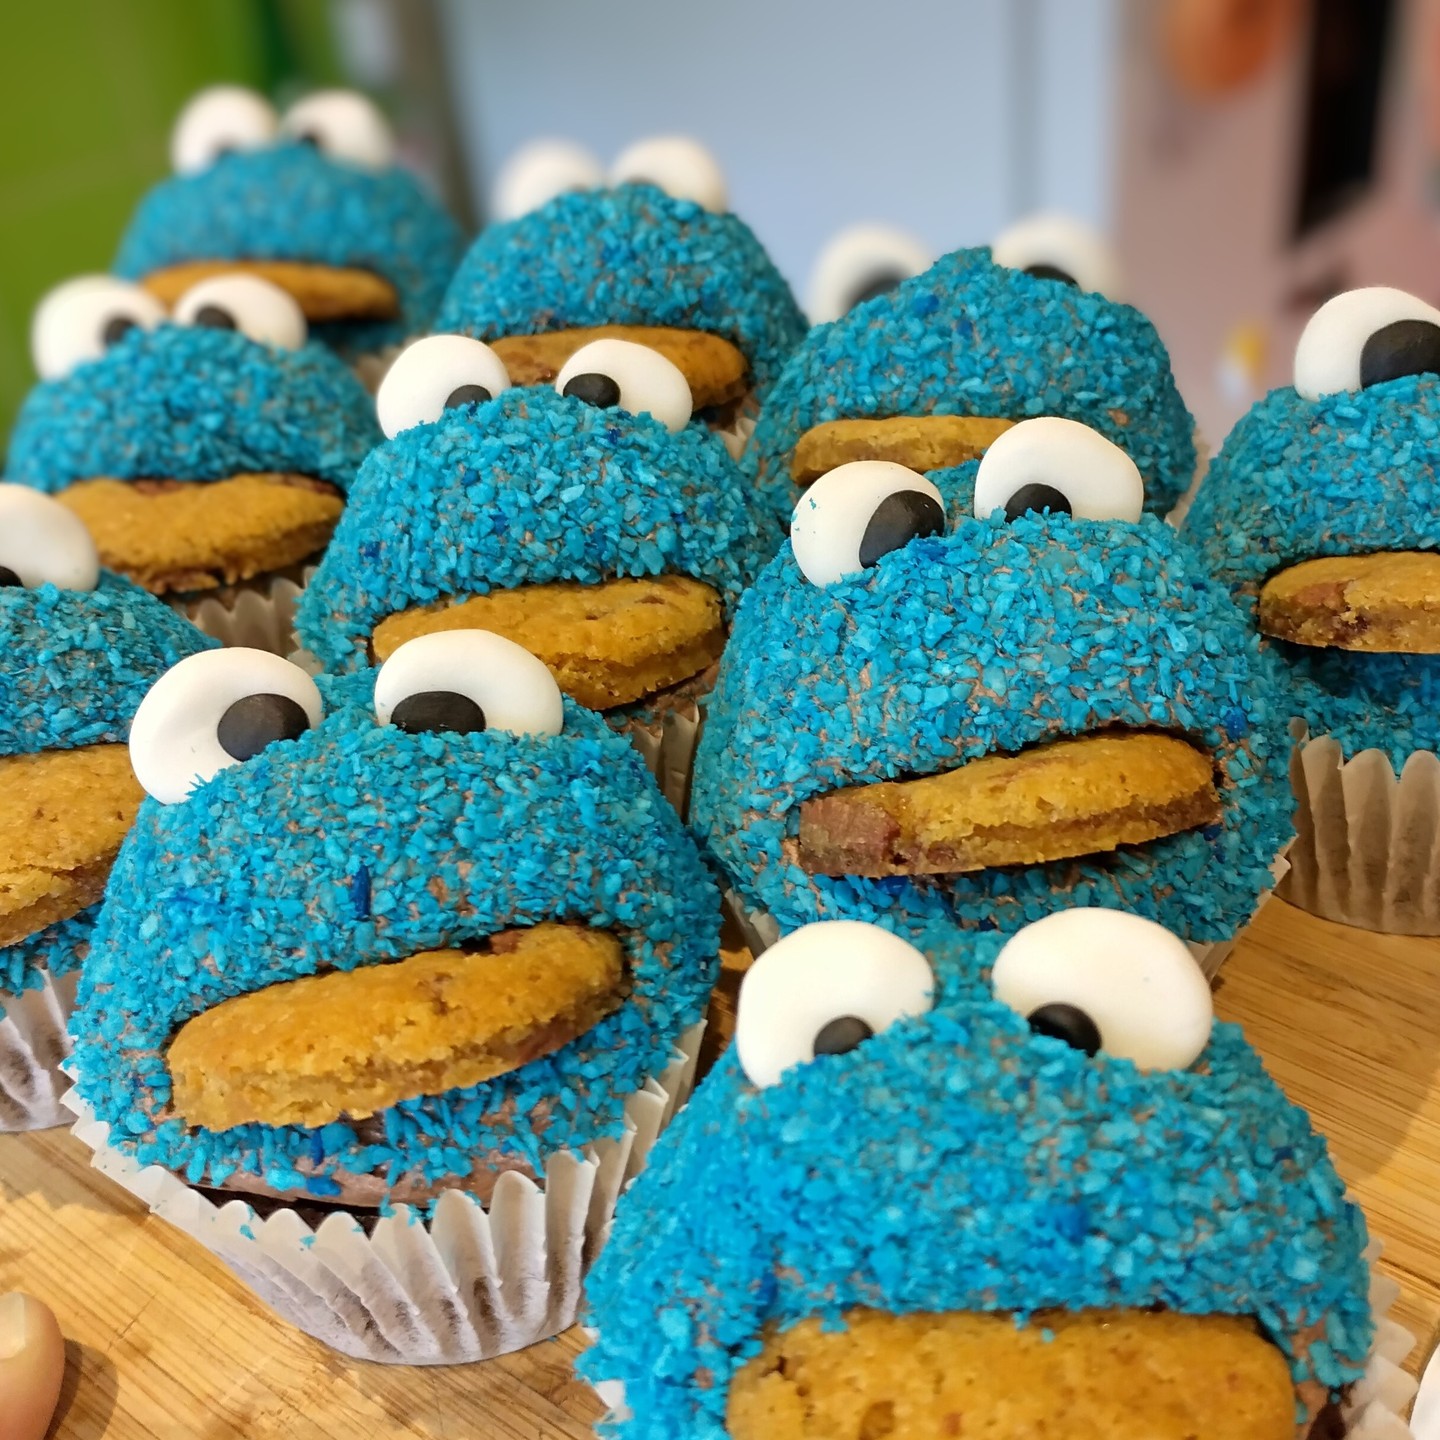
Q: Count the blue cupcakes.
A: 10